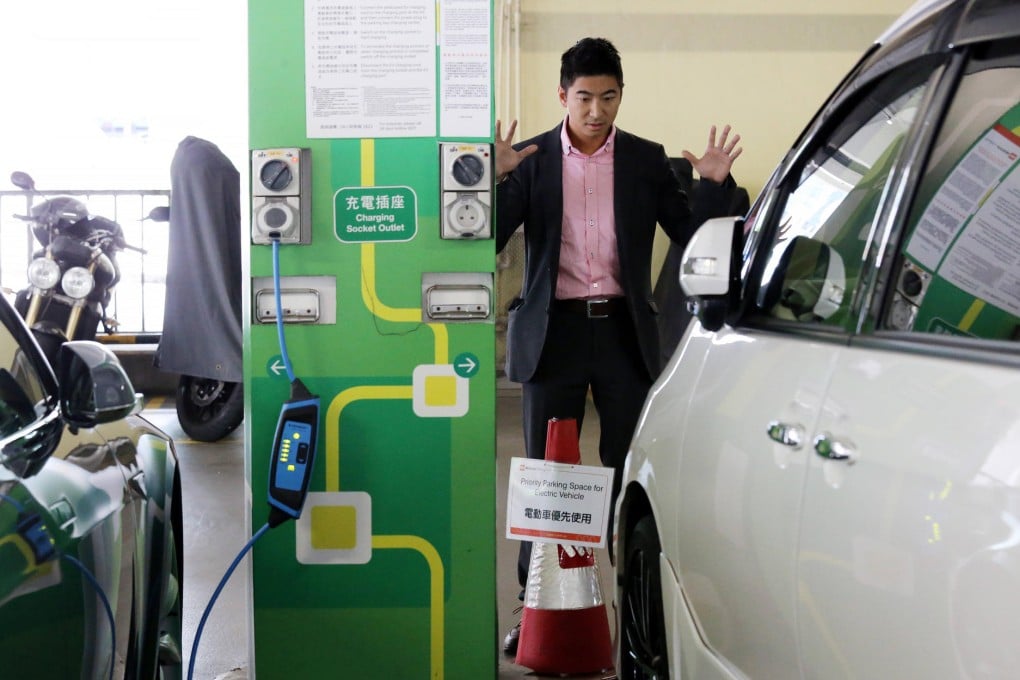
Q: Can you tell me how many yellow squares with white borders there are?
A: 2